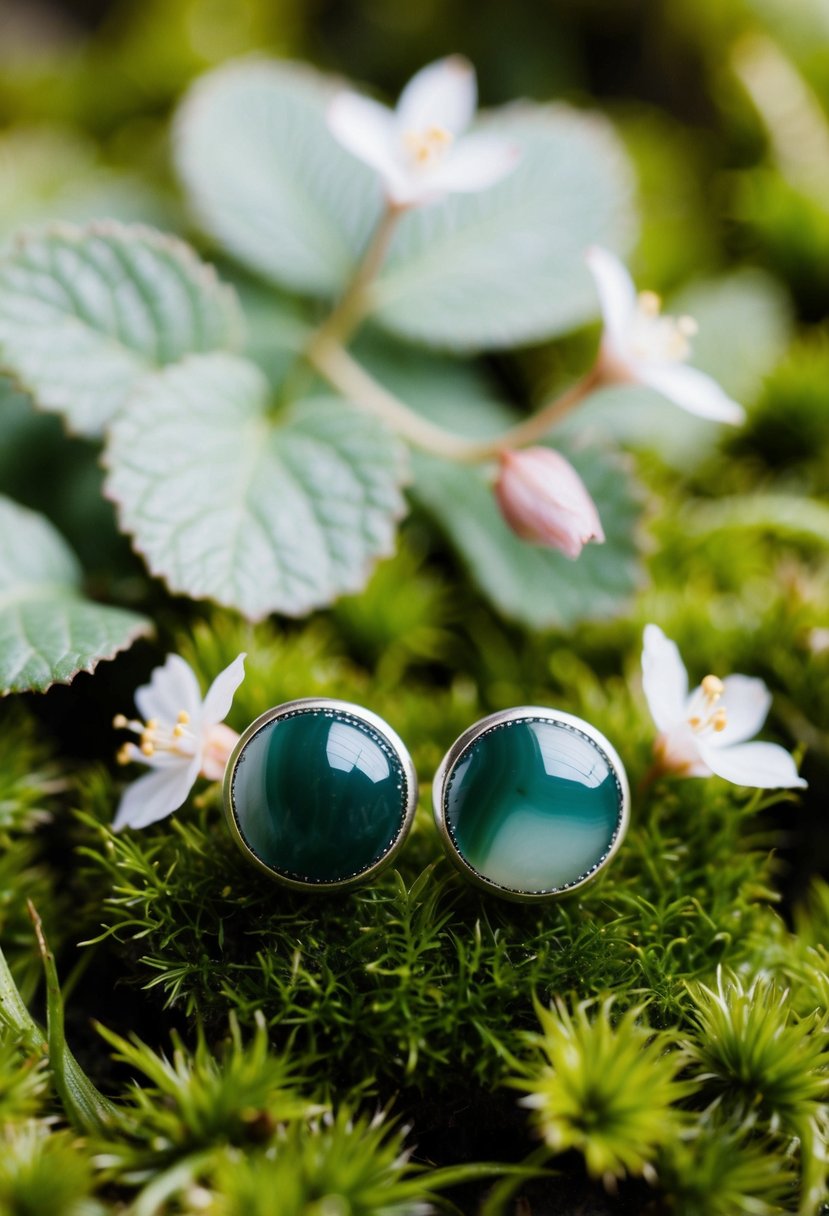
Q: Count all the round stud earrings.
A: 2